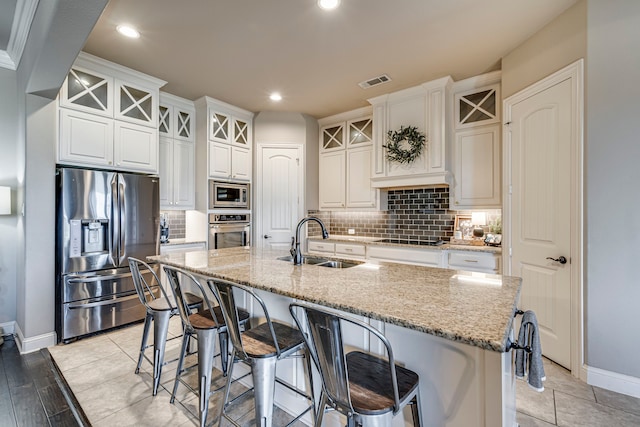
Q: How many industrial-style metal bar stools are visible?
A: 4